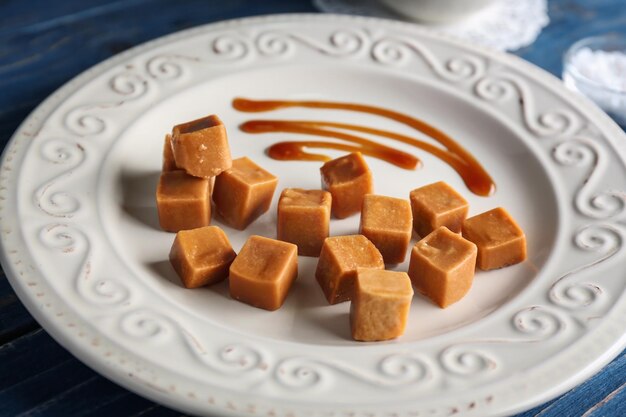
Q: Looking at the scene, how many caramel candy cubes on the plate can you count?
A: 14